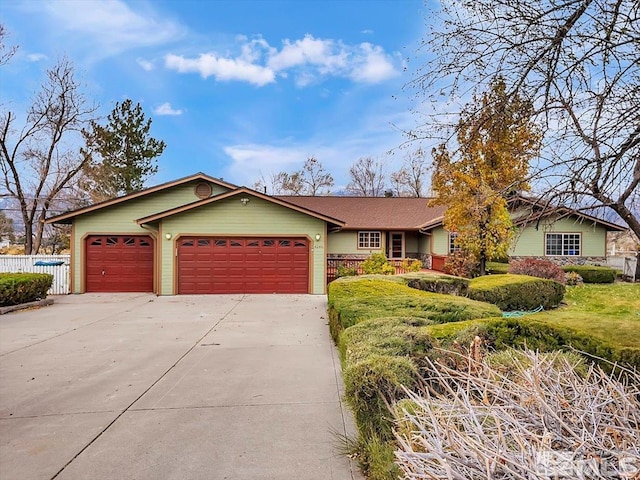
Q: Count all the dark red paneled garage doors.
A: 2